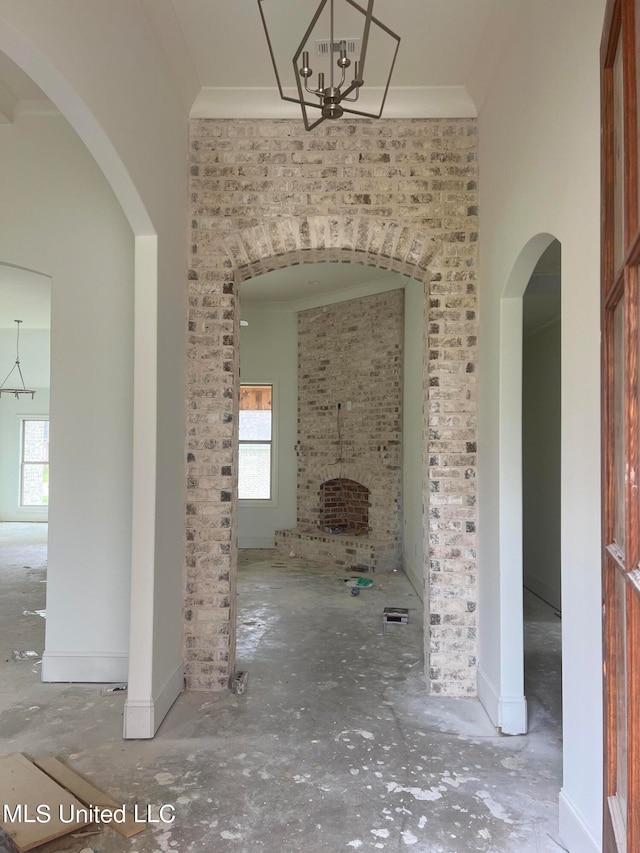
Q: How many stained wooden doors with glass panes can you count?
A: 1